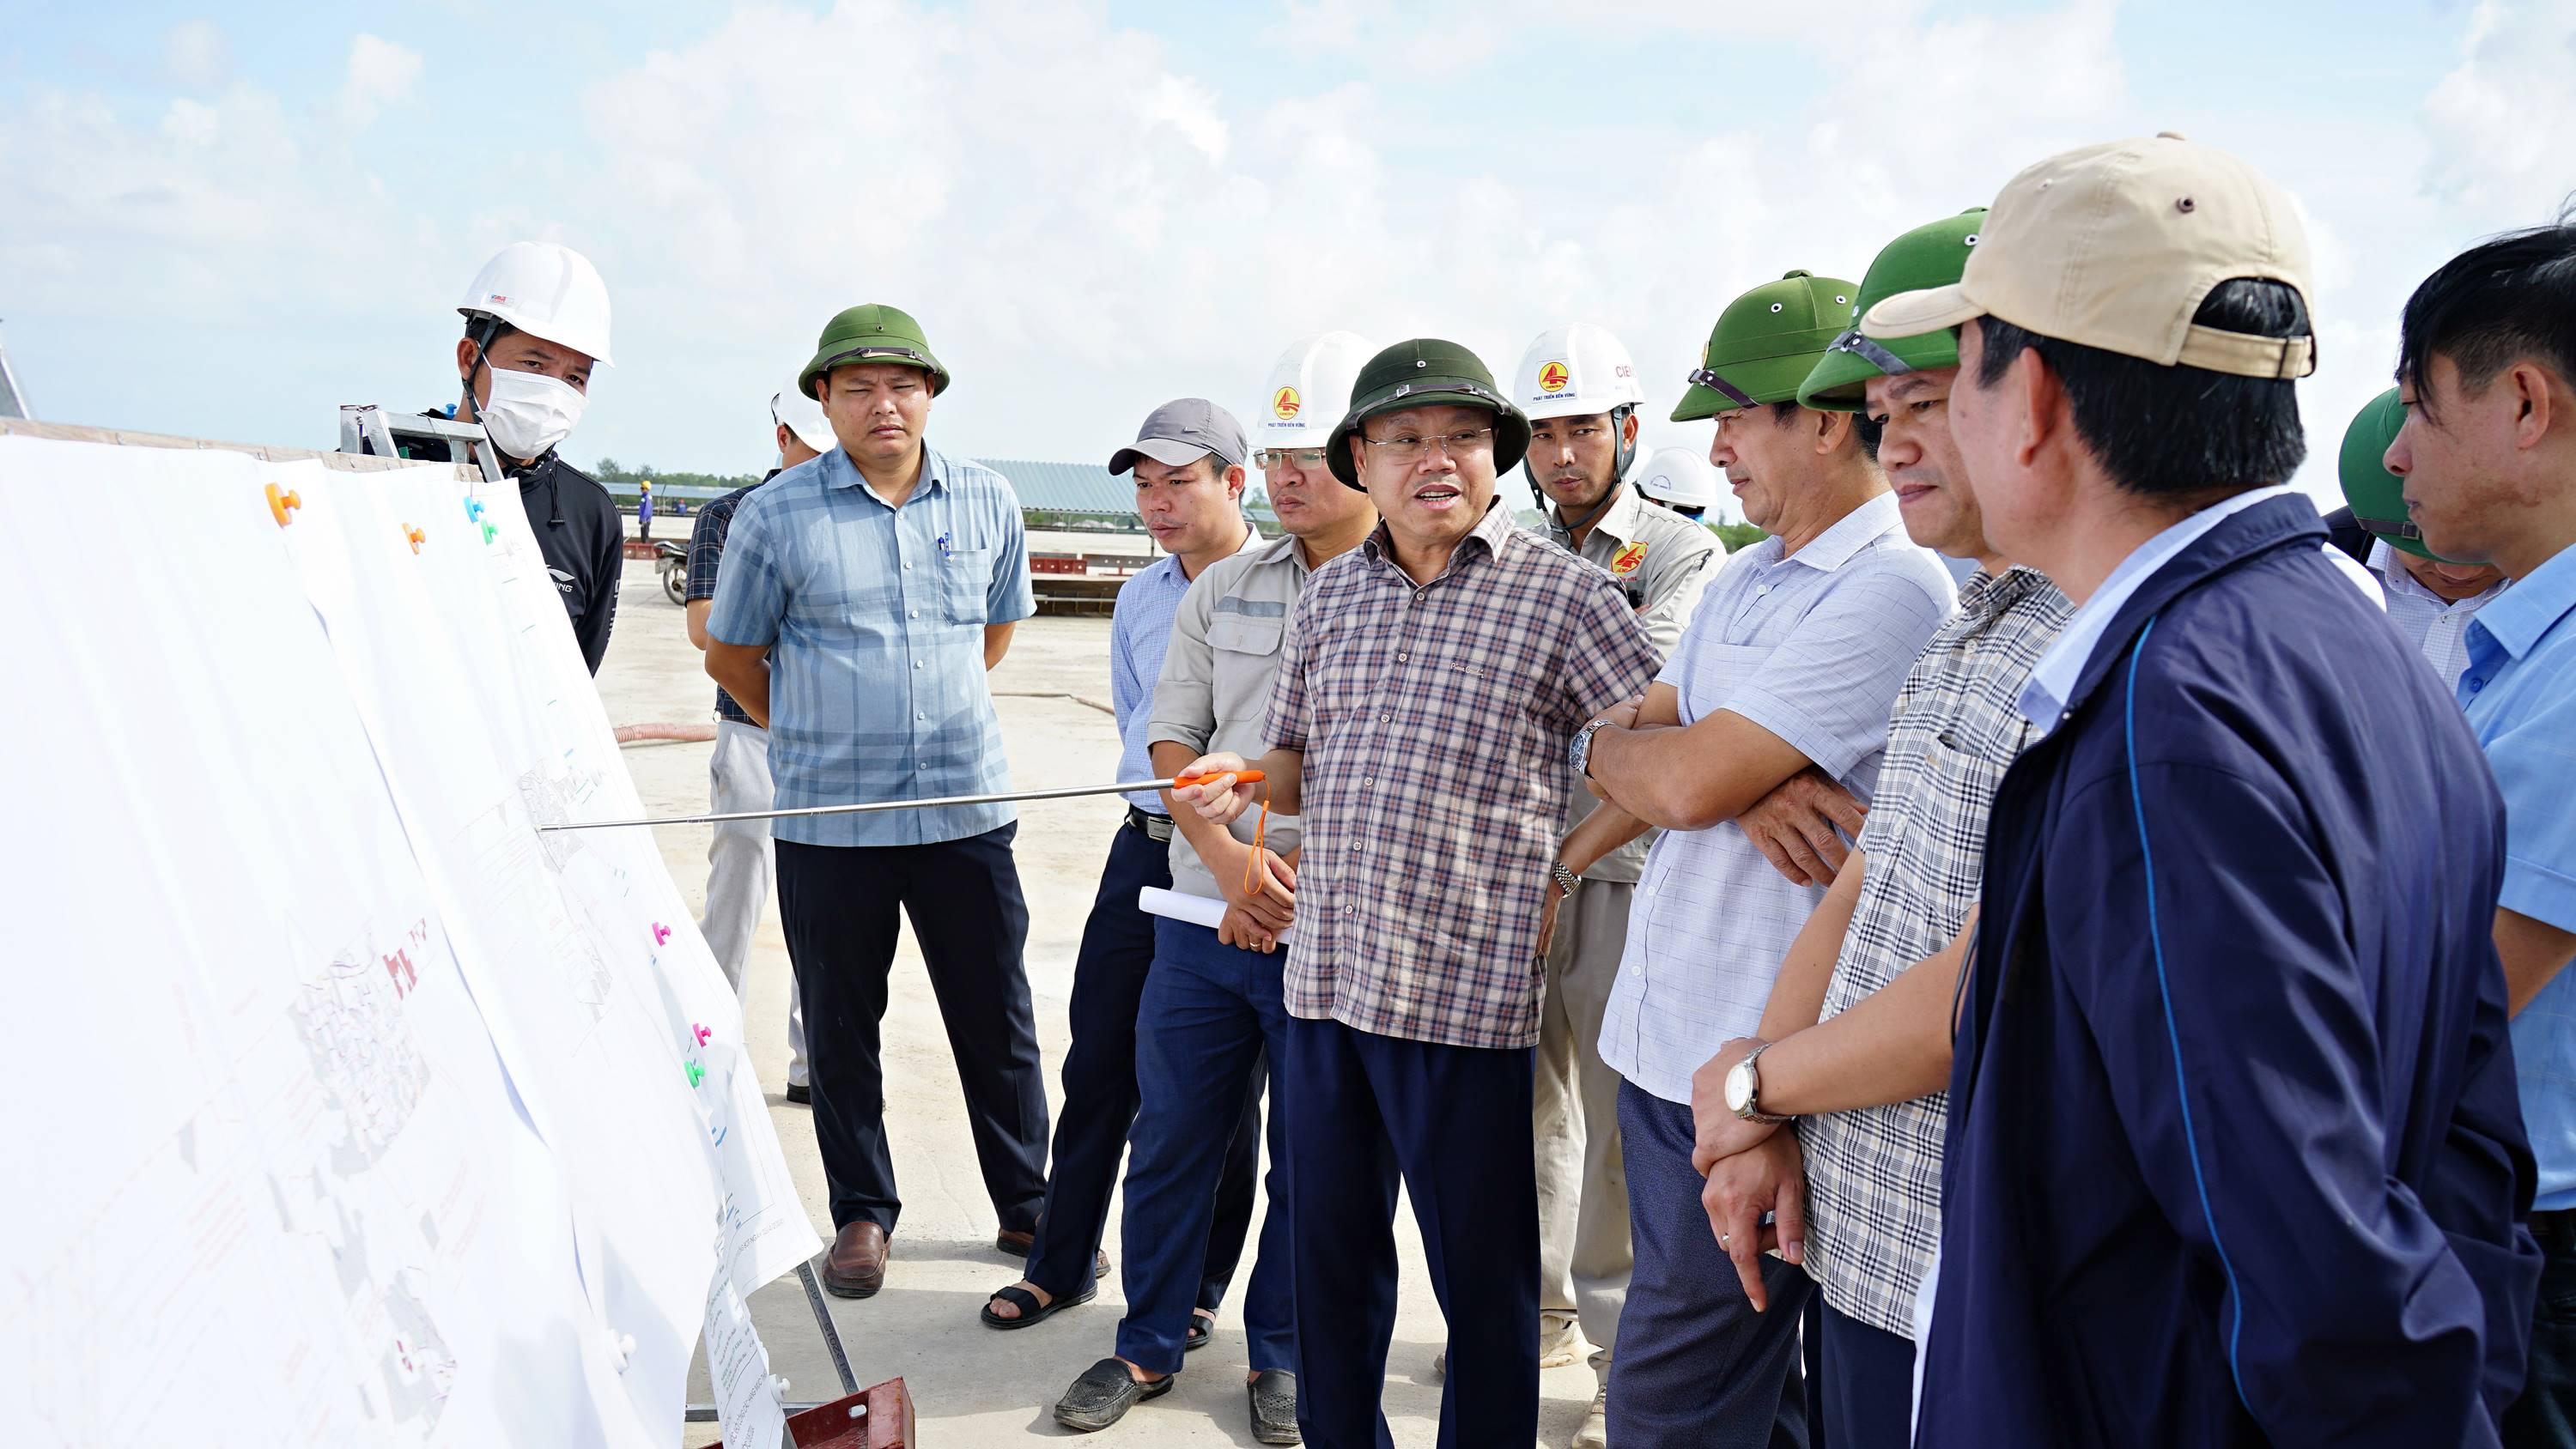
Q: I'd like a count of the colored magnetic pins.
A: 7